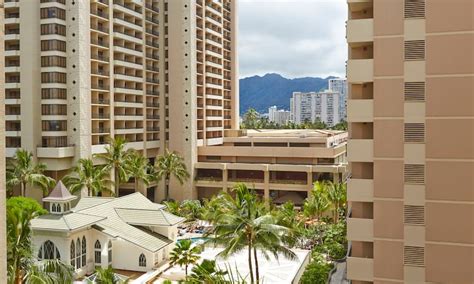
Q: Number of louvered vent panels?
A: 7